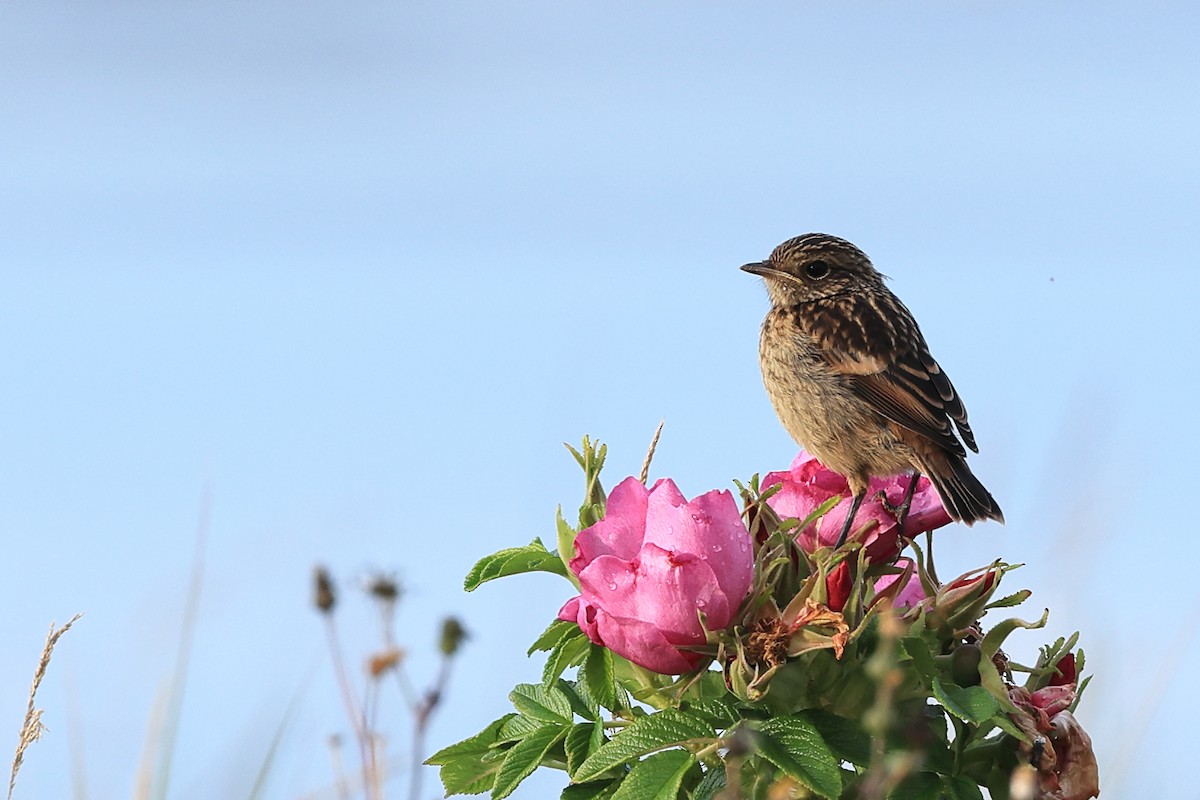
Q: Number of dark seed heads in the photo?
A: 3